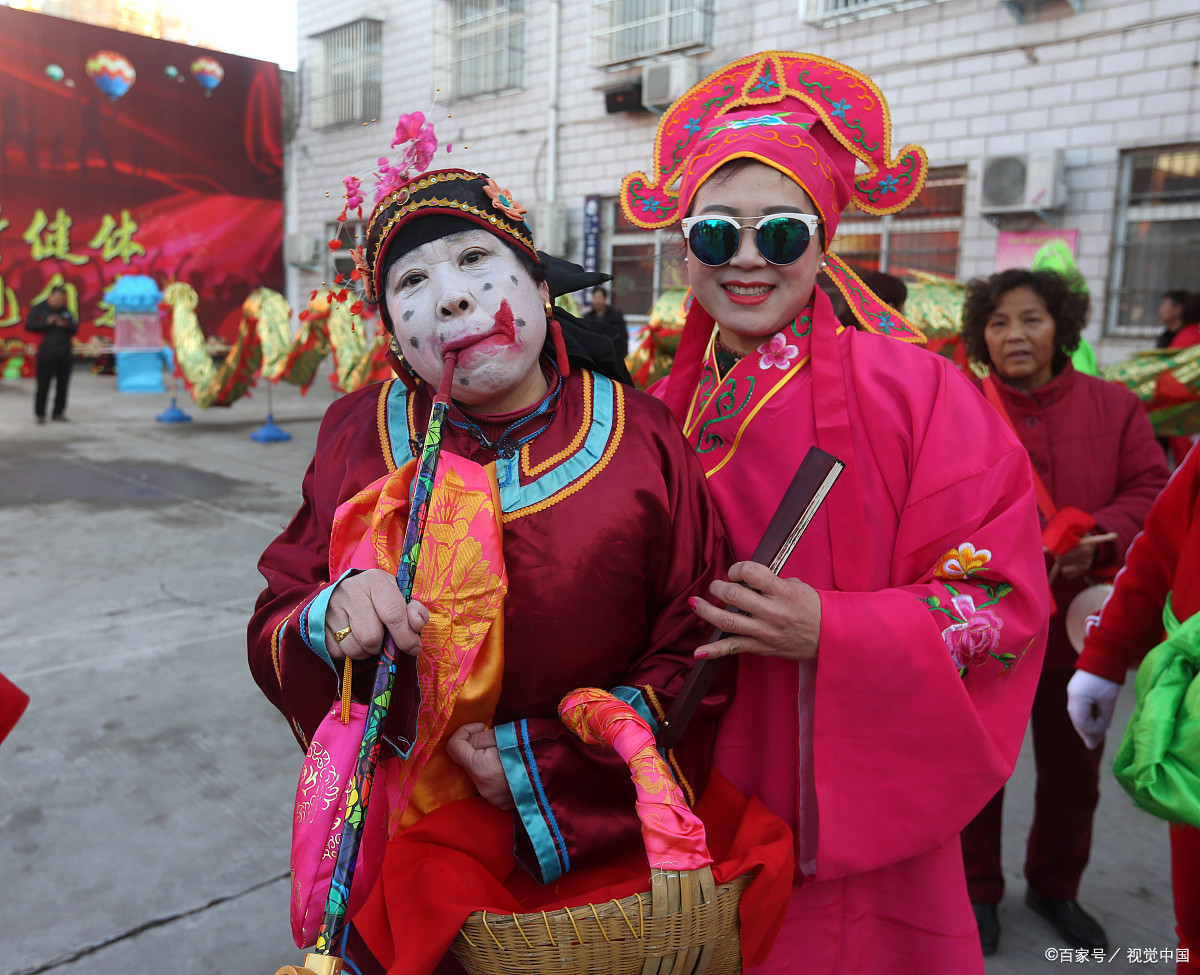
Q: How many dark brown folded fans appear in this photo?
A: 1